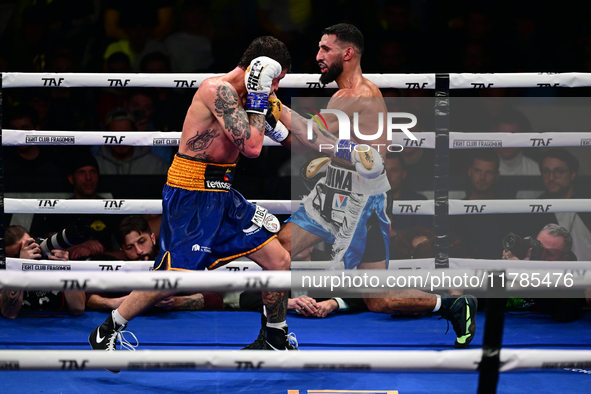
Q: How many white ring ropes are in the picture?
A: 6